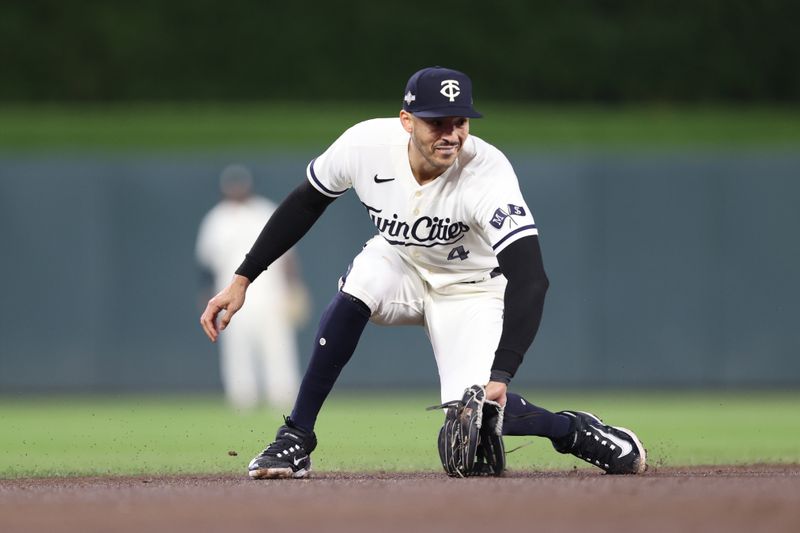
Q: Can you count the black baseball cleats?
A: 2